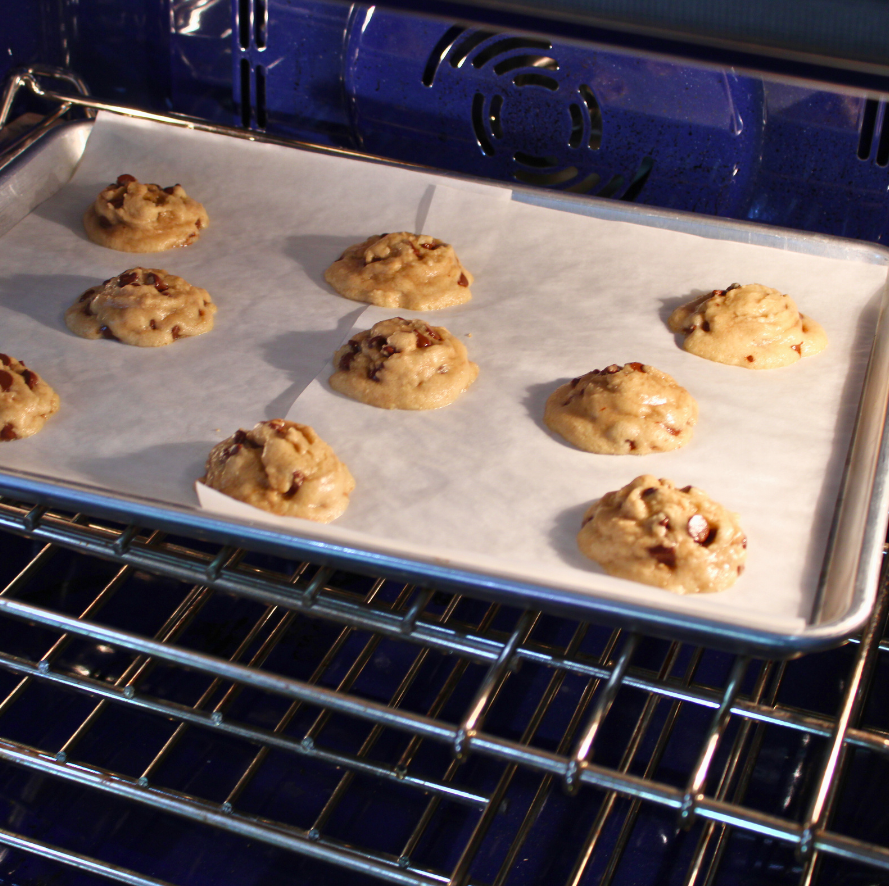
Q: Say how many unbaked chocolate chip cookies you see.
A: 9